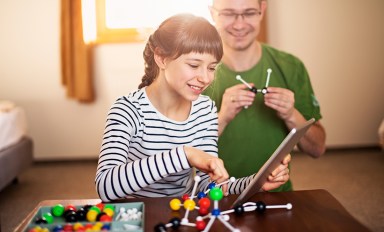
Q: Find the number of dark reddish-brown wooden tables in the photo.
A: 1